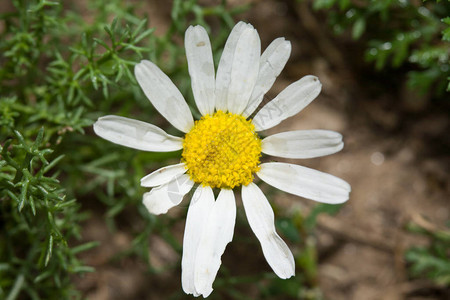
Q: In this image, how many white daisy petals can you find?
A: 14